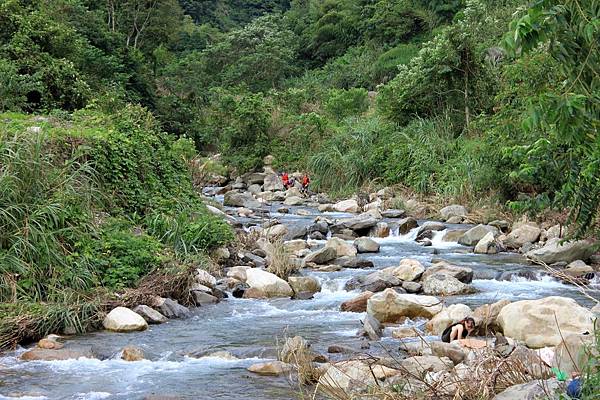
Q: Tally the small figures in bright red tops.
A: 2